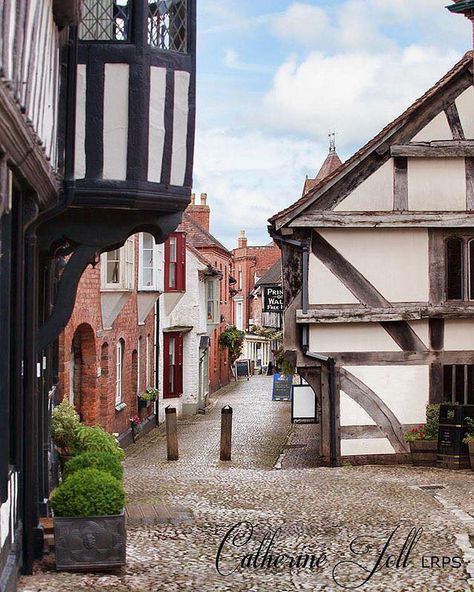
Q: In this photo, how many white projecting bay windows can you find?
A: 2